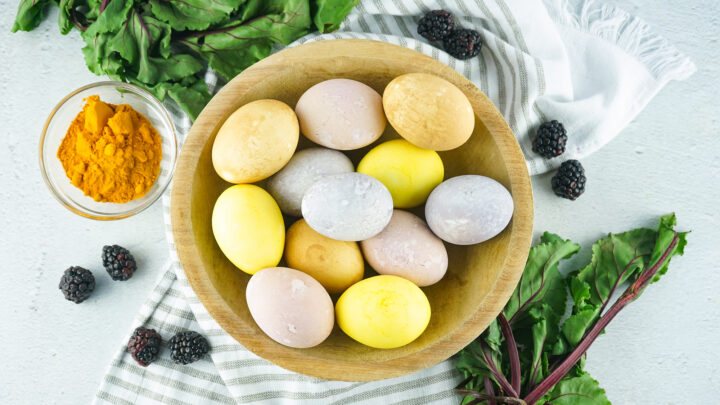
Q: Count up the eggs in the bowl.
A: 12